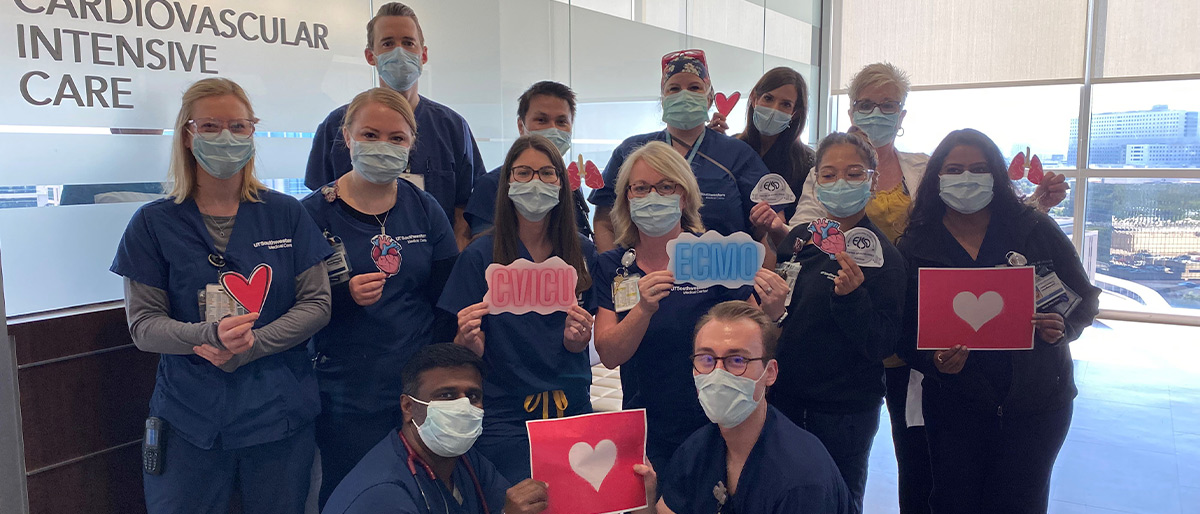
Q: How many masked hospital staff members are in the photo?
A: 13